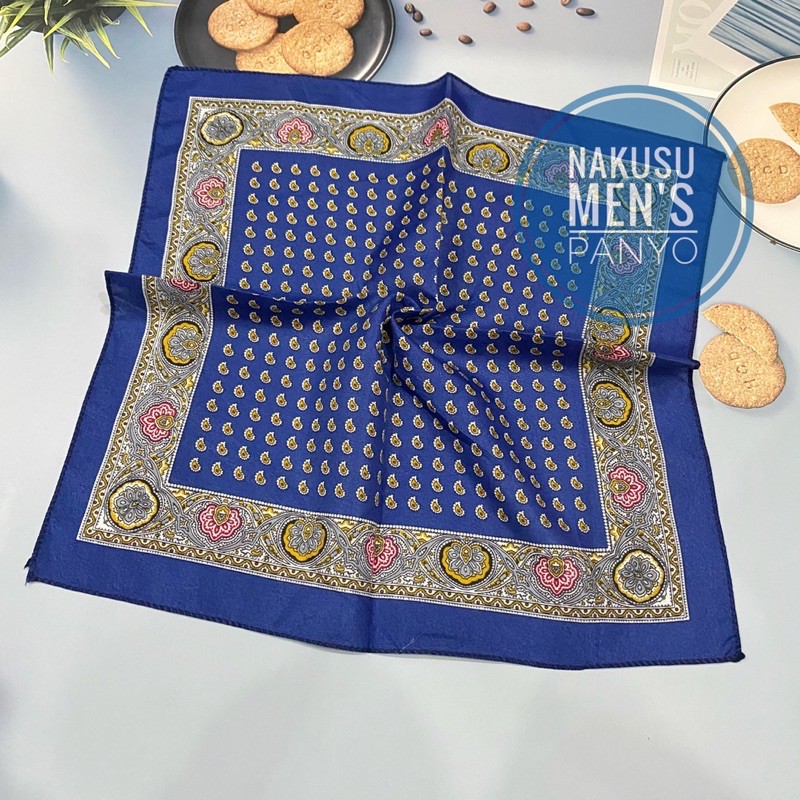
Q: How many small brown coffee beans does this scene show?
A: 9